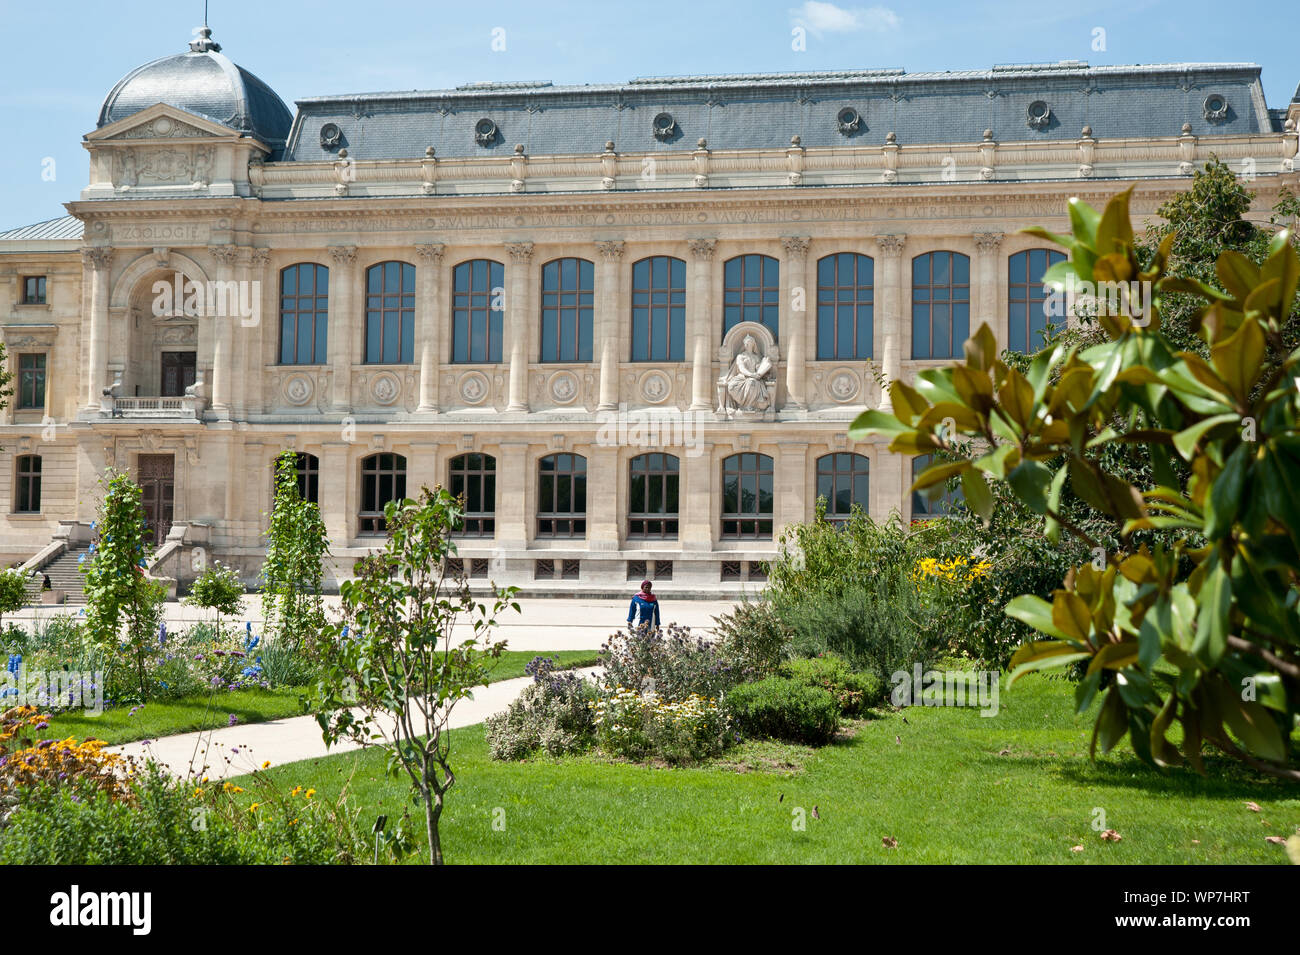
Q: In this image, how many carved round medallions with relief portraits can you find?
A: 6